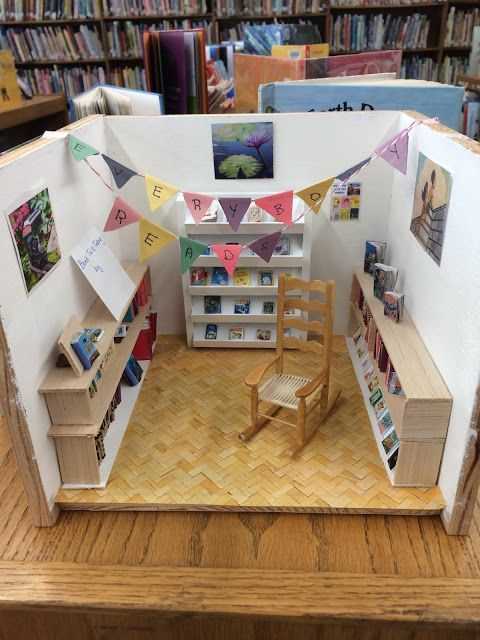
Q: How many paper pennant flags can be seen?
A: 14